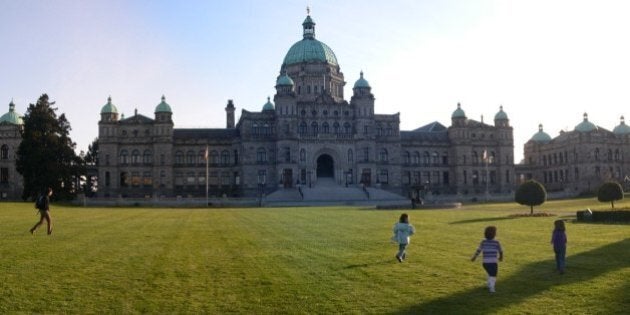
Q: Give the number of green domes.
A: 12